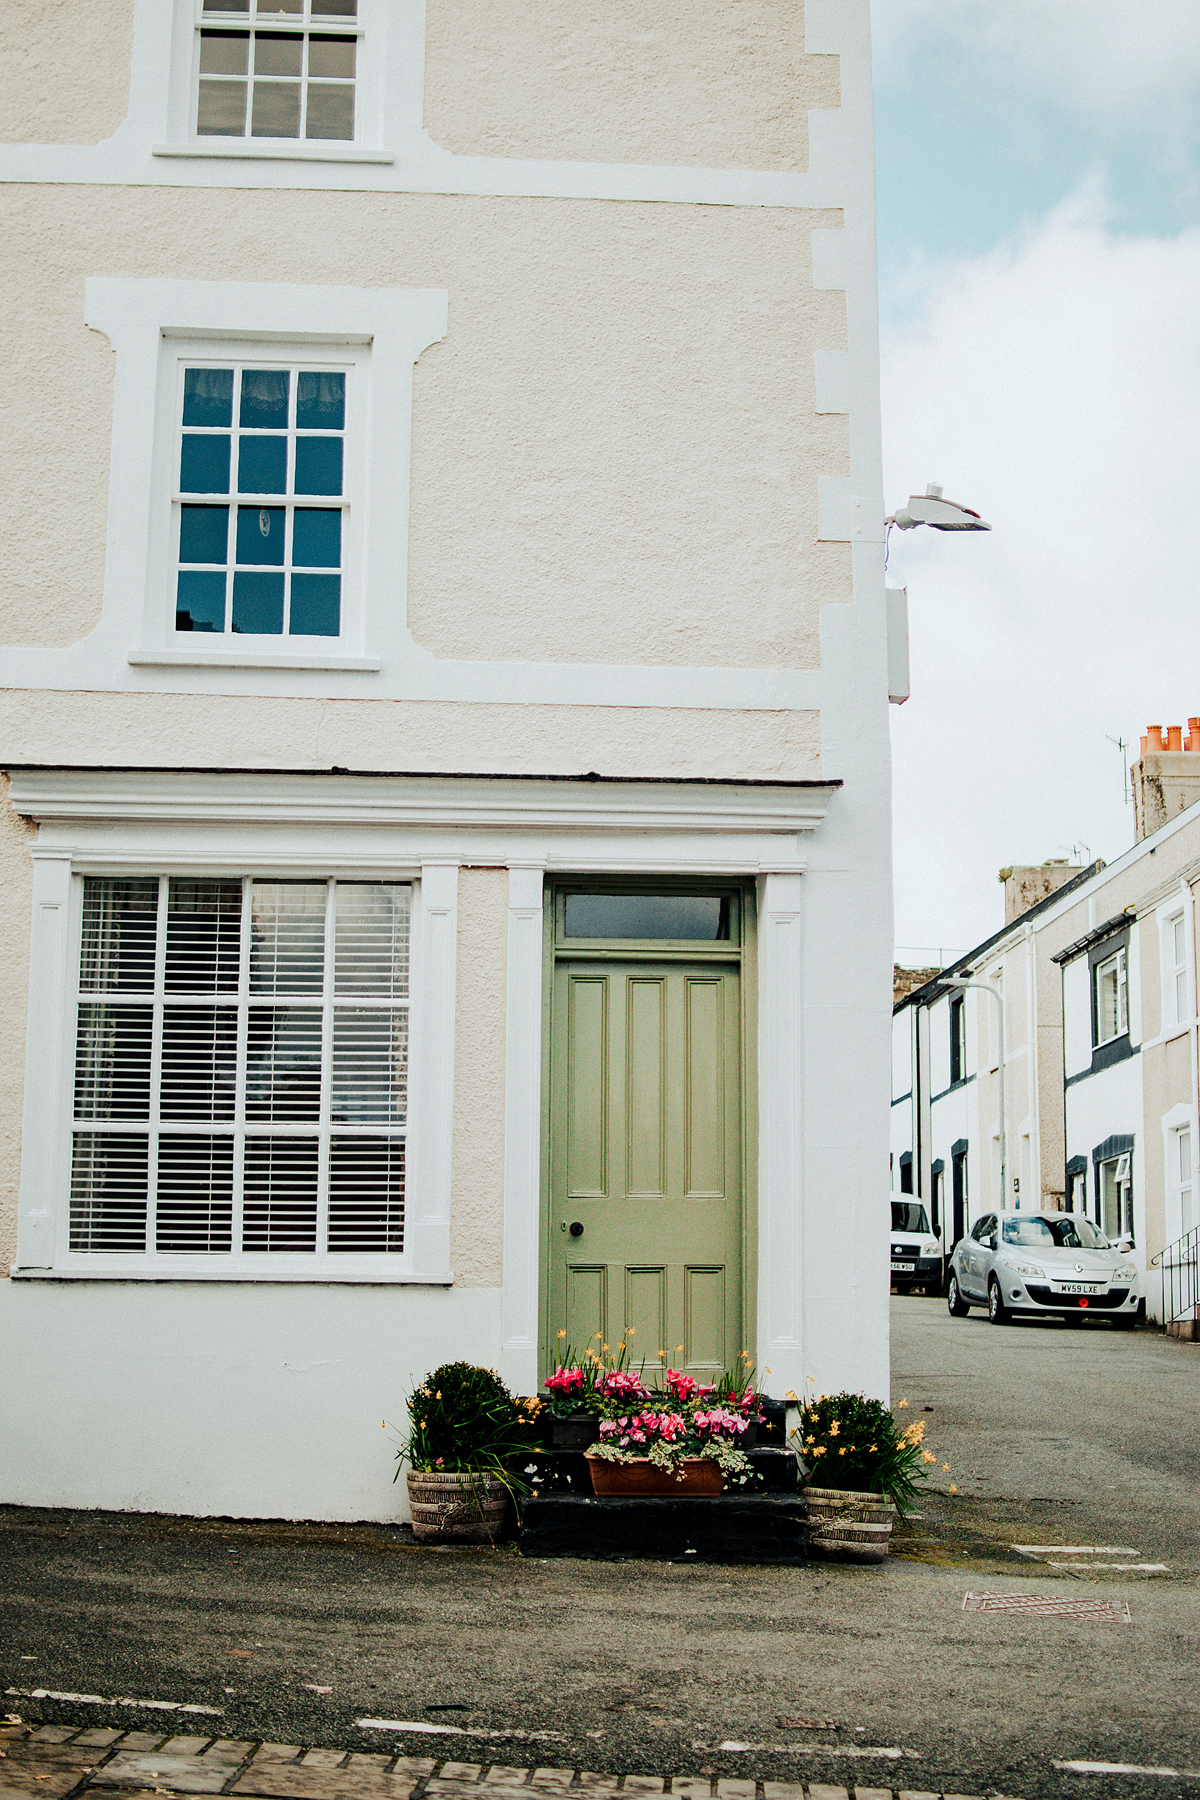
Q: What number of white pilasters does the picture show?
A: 4